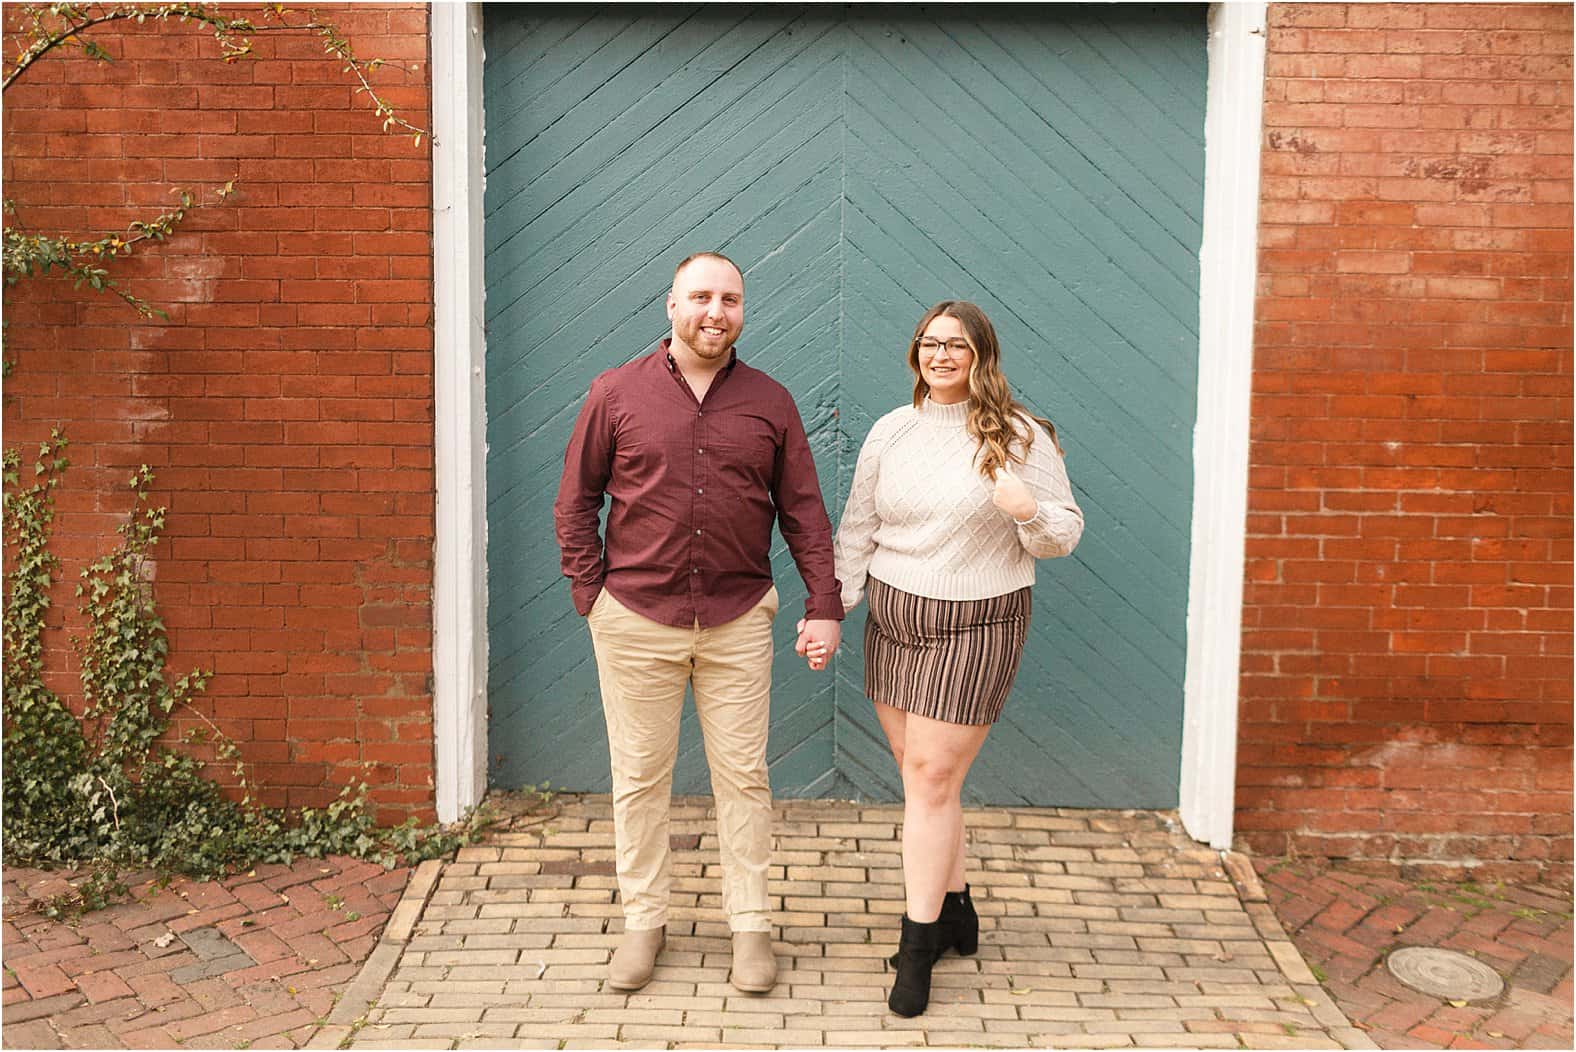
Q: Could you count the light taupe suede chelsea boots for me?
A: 2